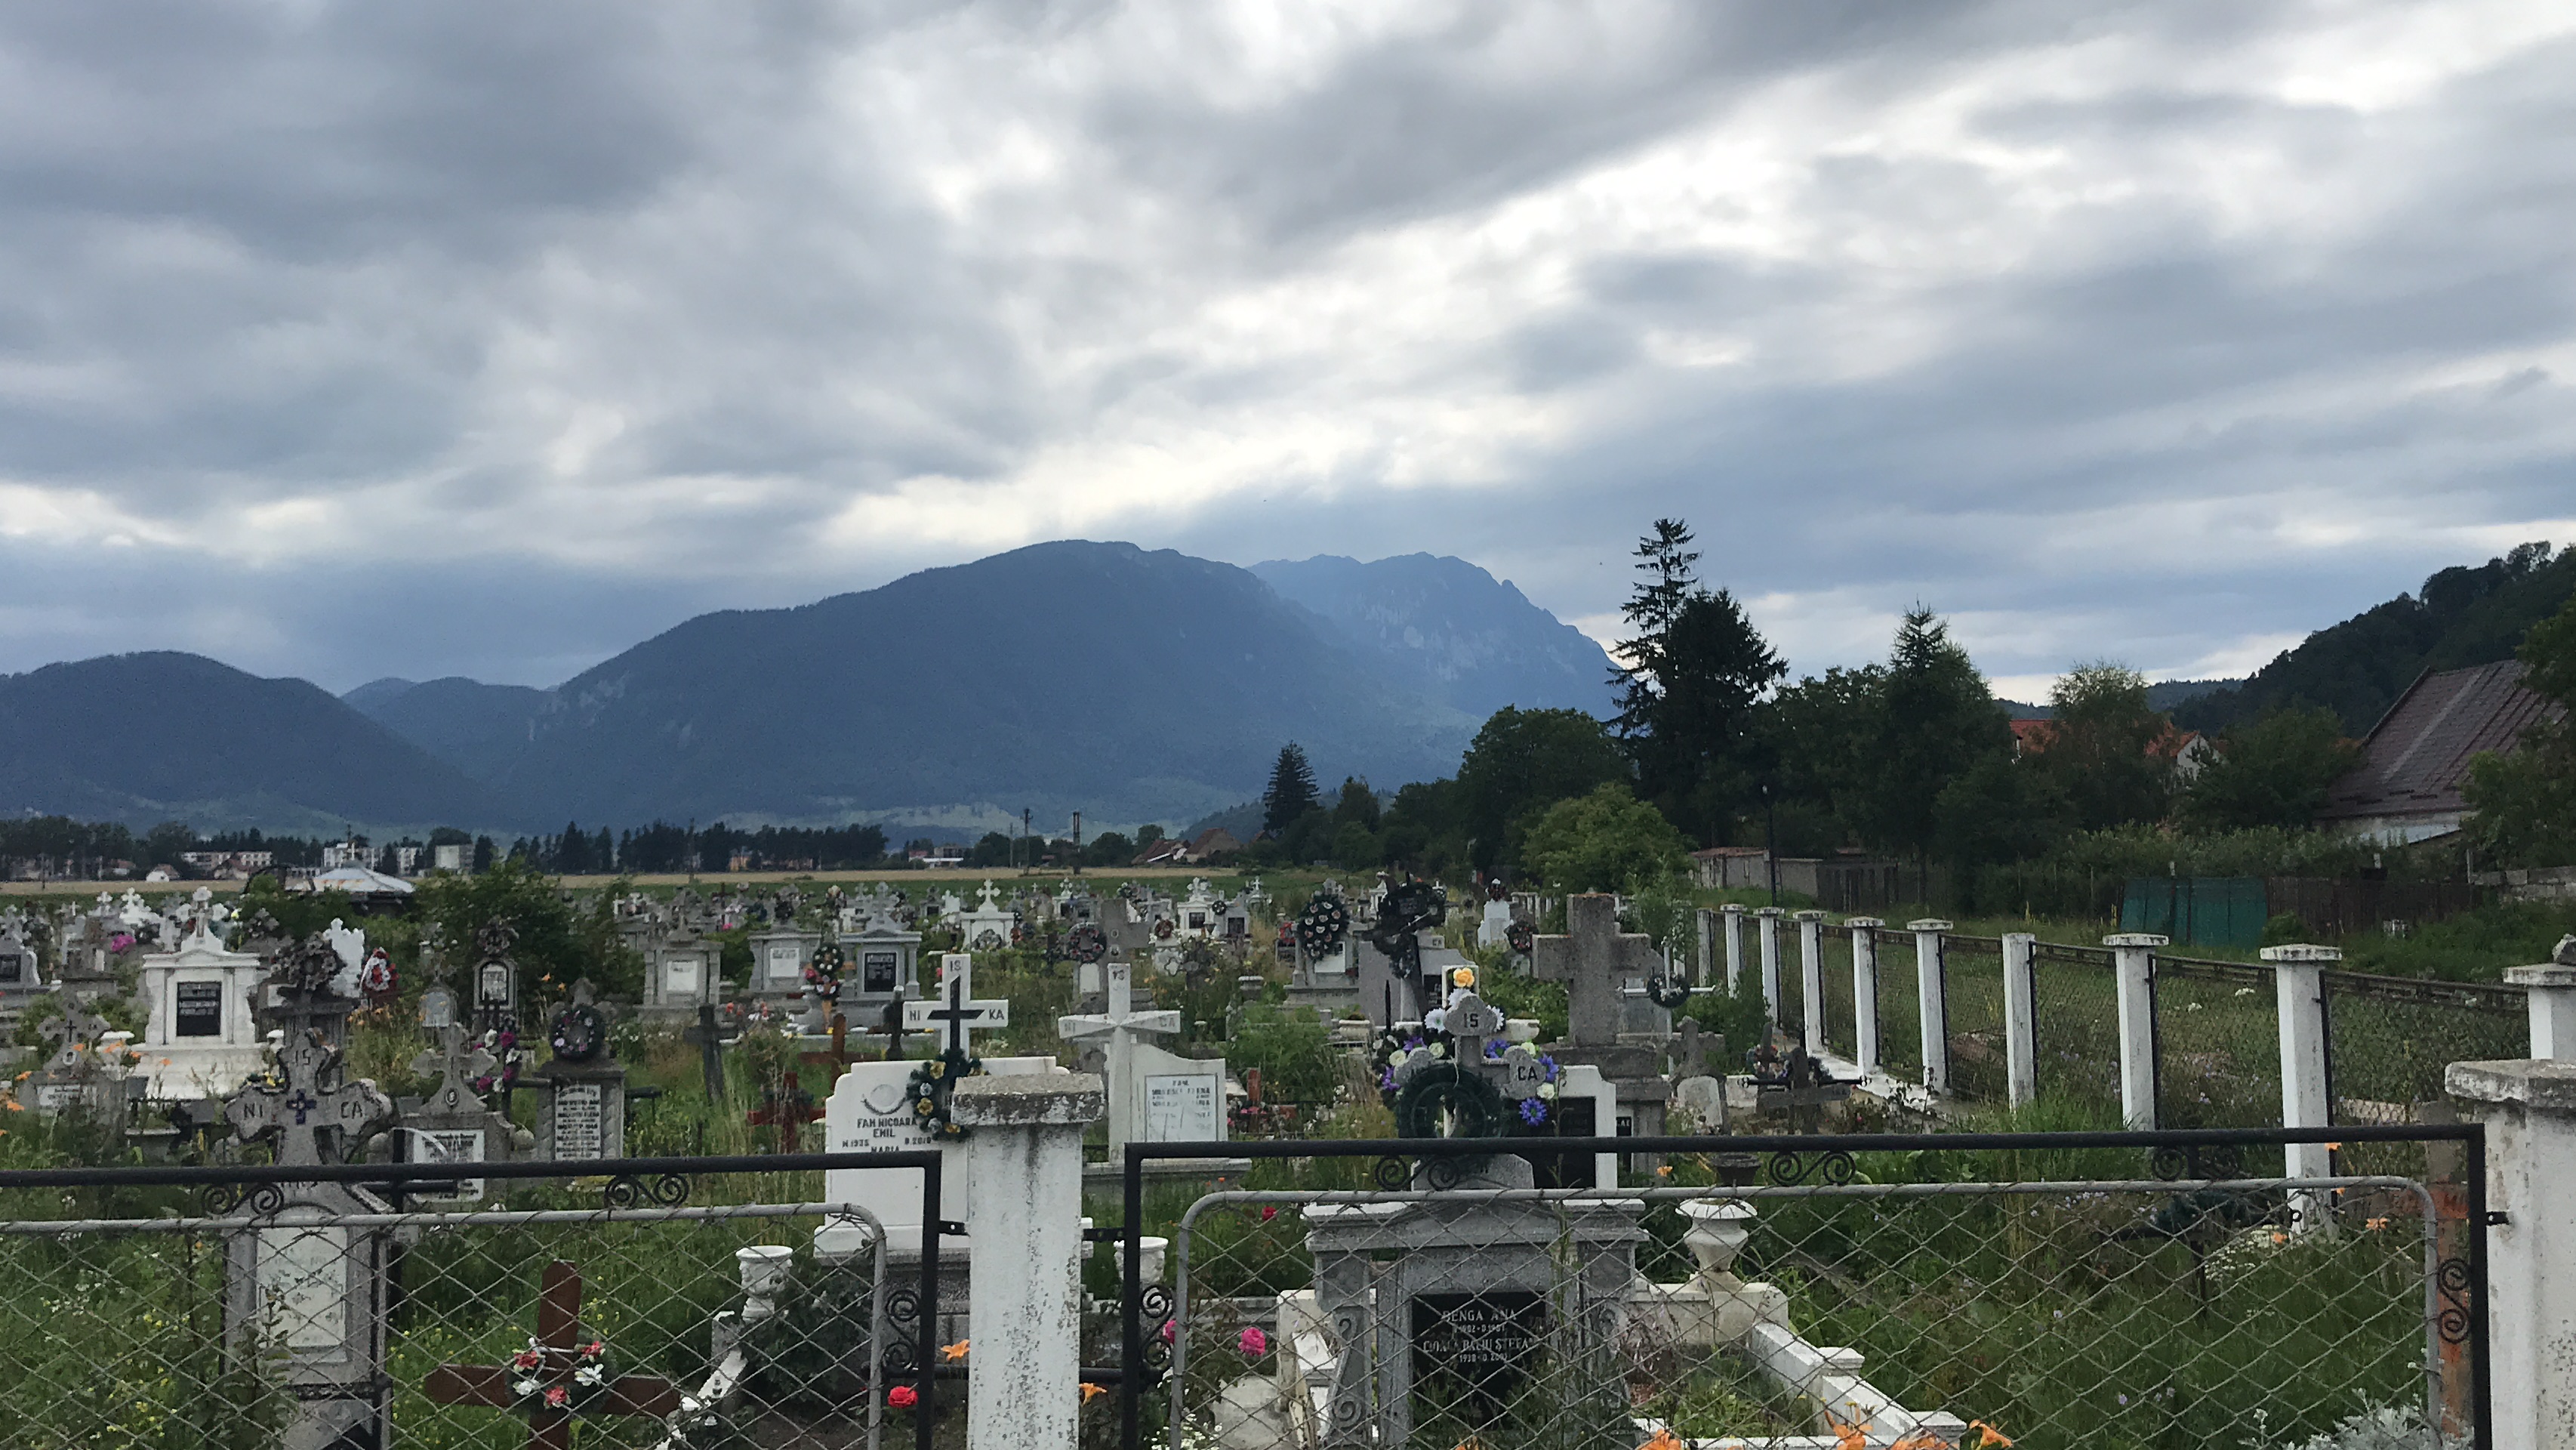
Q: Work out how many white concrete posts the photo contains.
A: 12